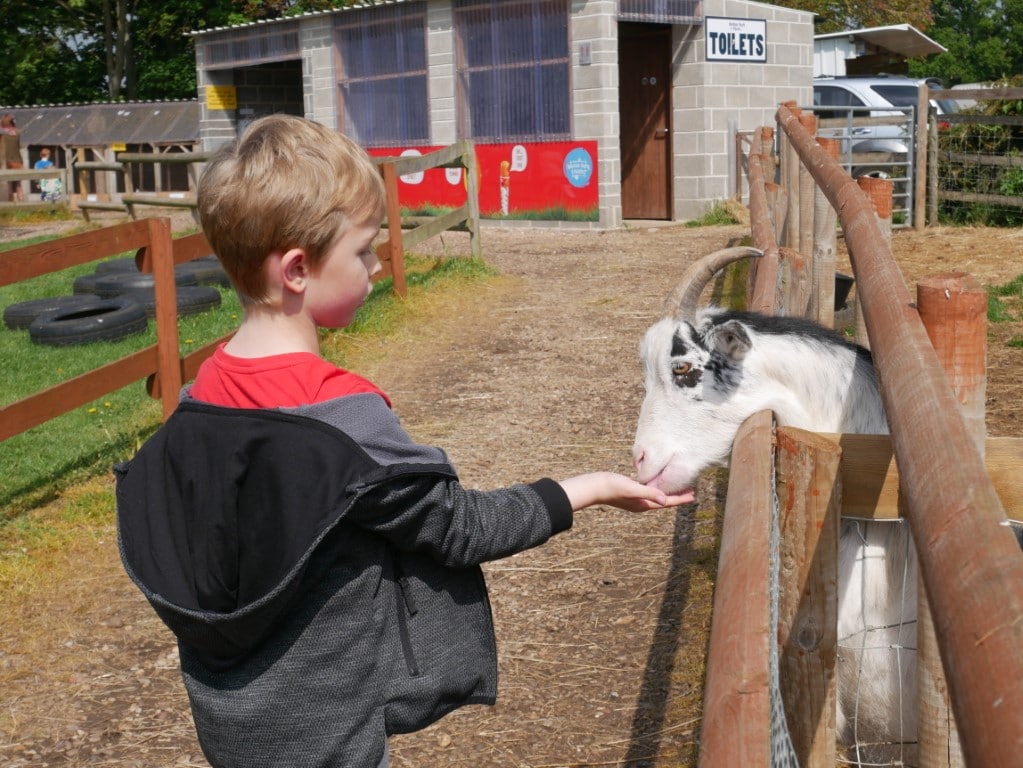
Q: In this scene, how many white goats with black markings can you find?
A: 1